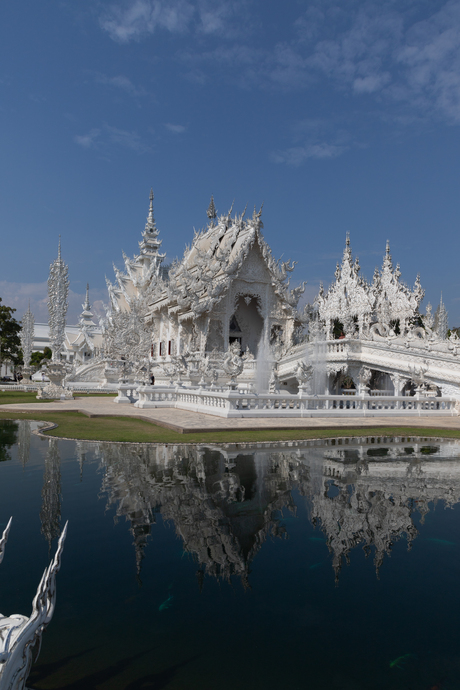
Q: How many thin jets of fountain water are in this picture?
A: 2